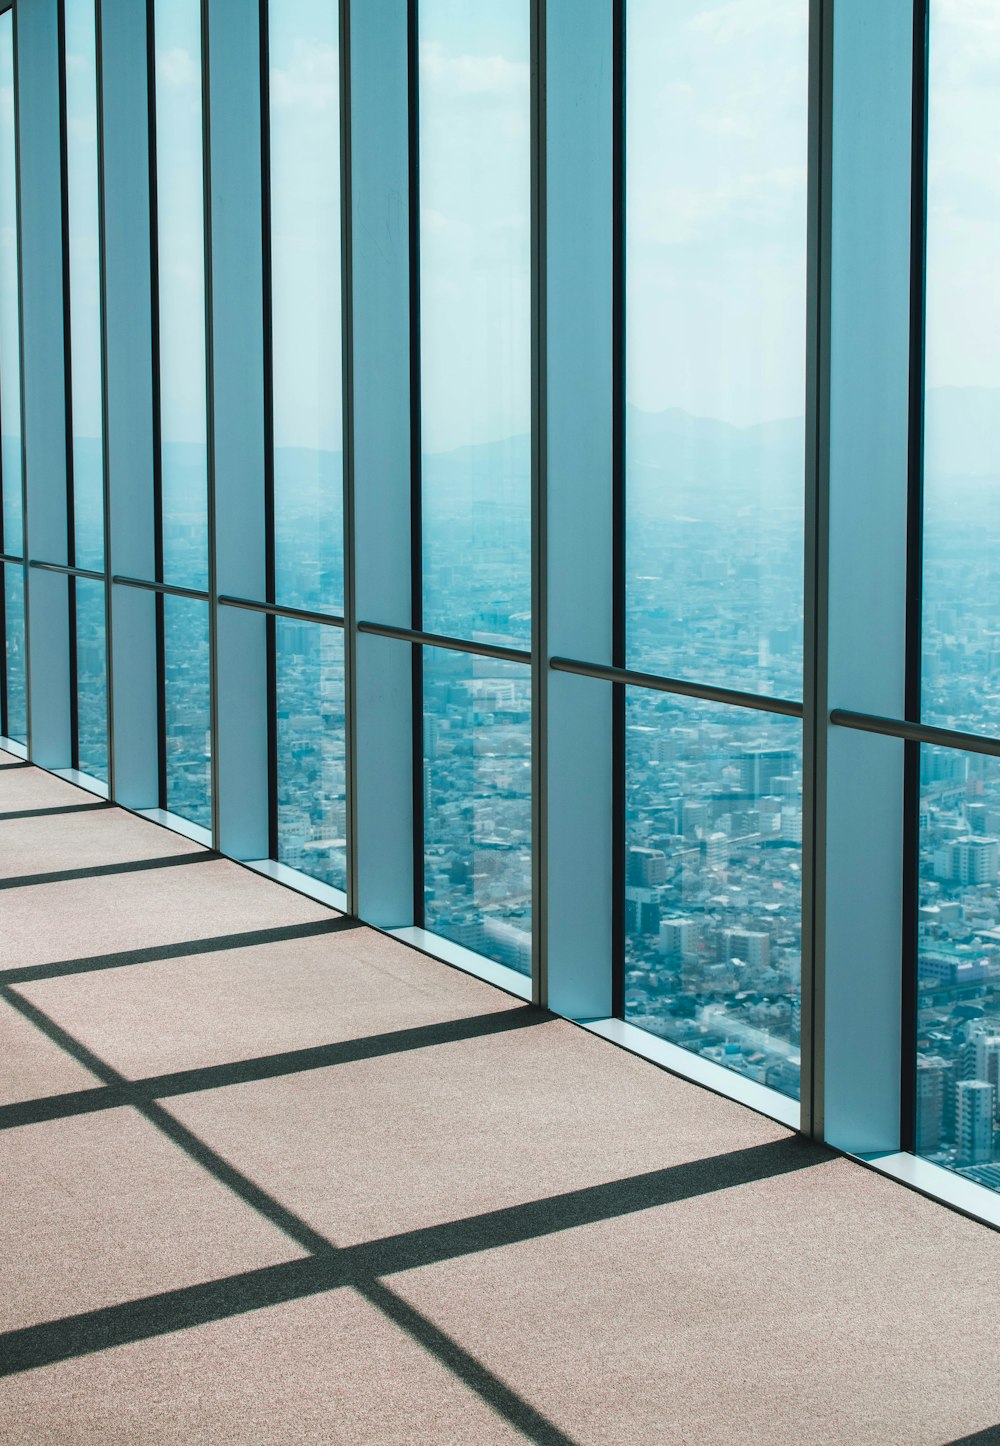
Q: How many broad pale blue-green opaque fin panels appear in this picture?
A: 6